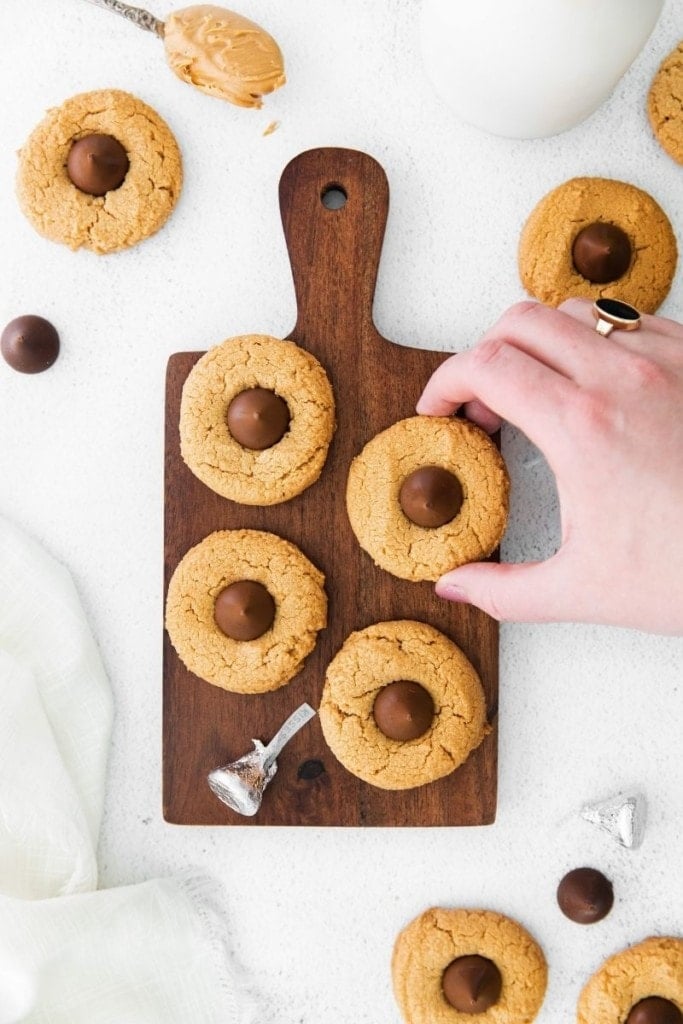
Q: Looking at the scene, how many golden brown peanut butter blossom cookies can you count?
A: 9